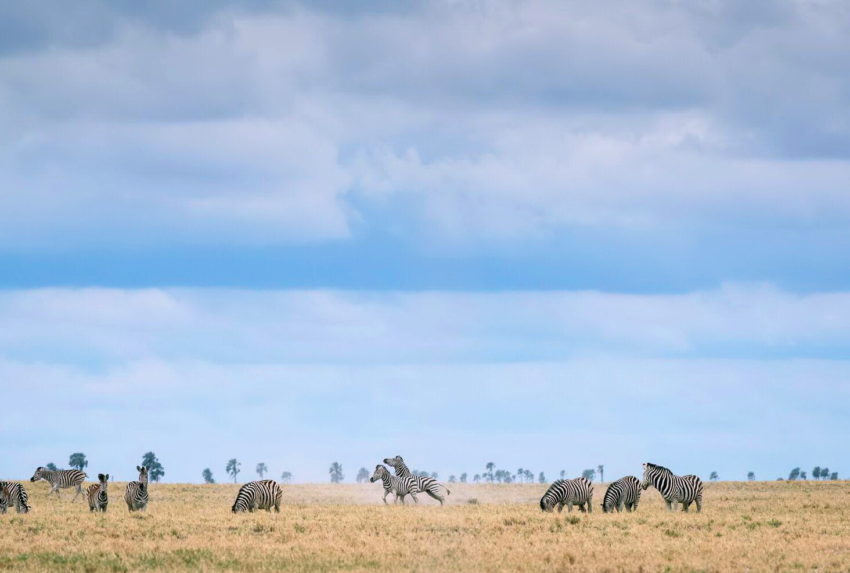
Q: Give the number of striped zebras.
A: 10